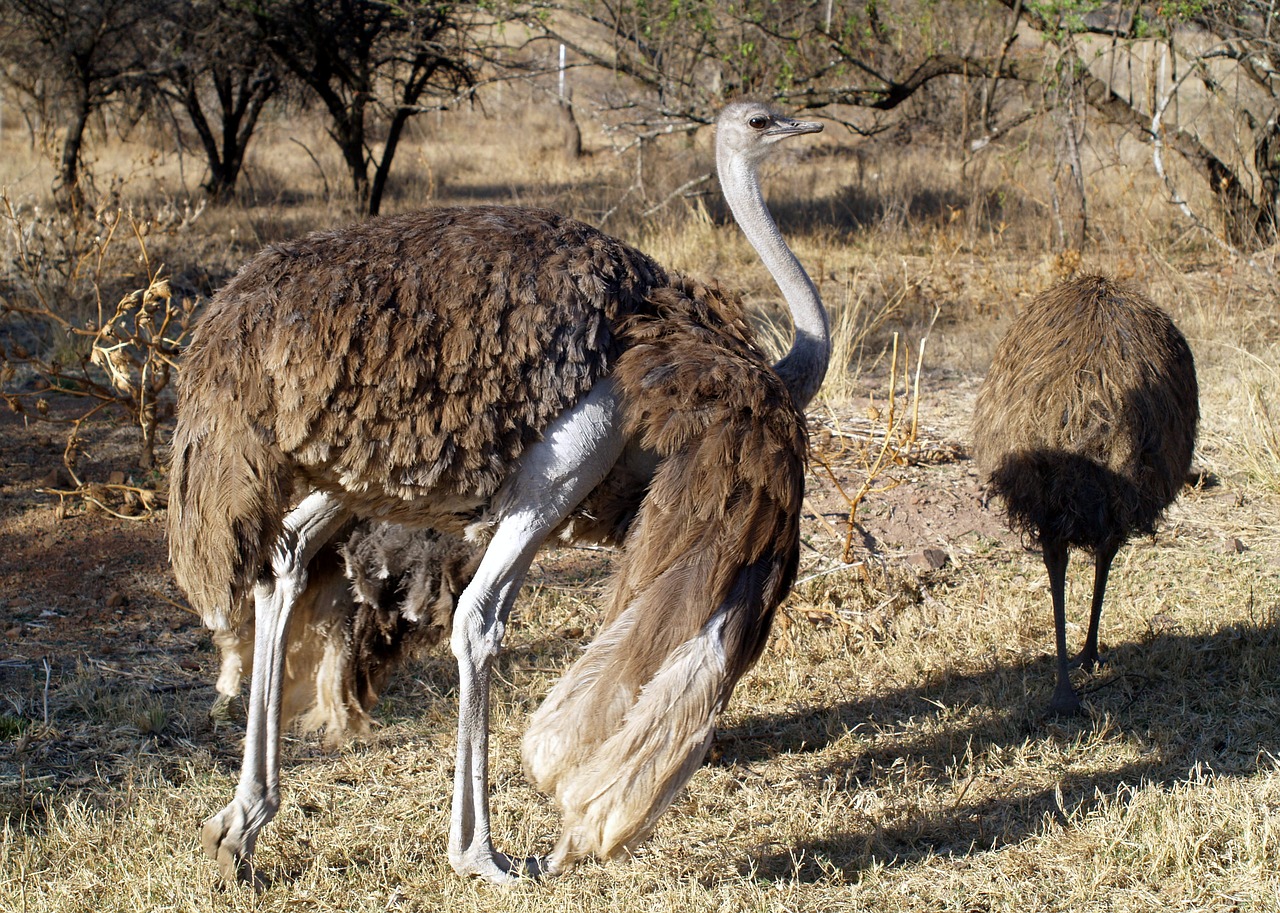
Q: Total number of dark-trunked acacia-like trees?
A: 3